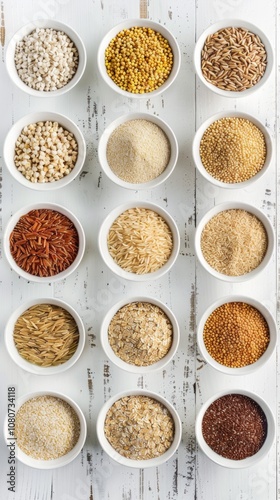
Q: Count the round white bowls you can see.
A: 15